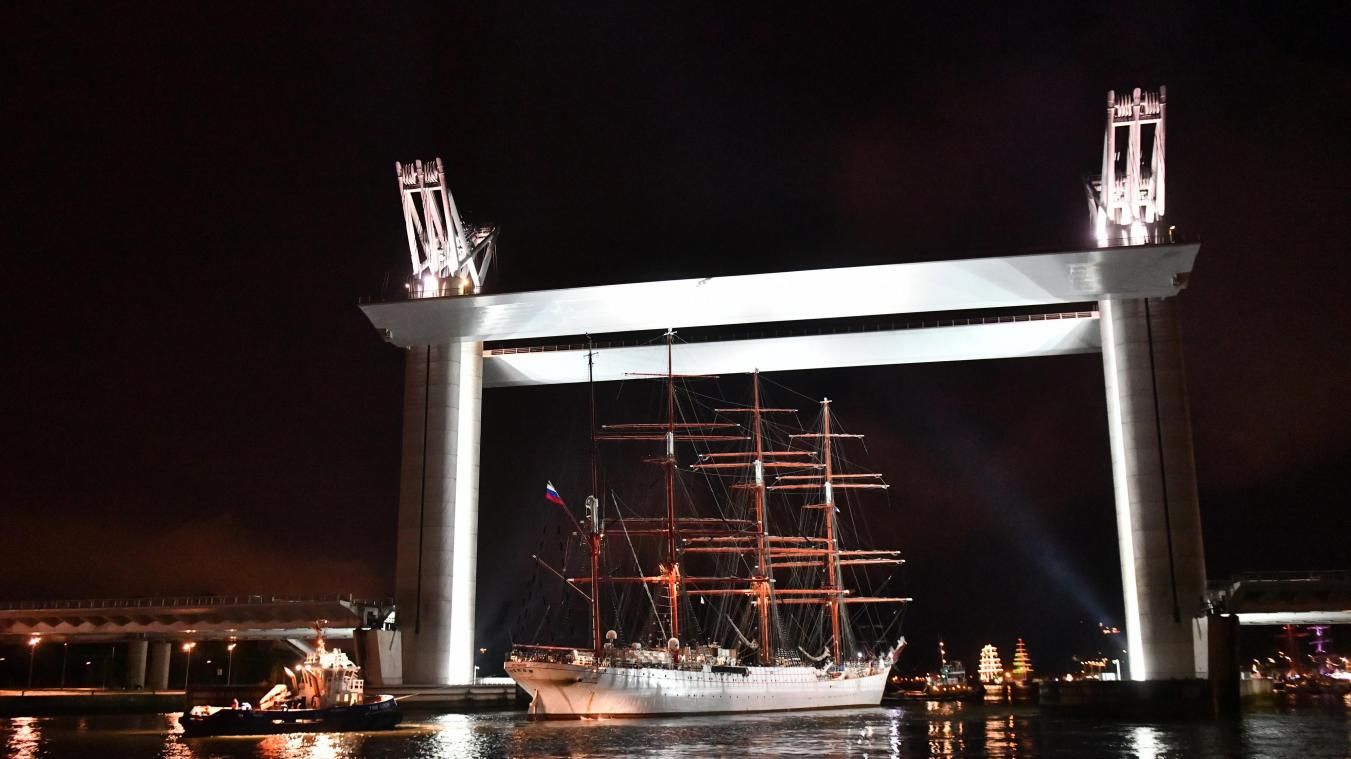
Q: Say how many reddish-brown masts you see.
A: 4